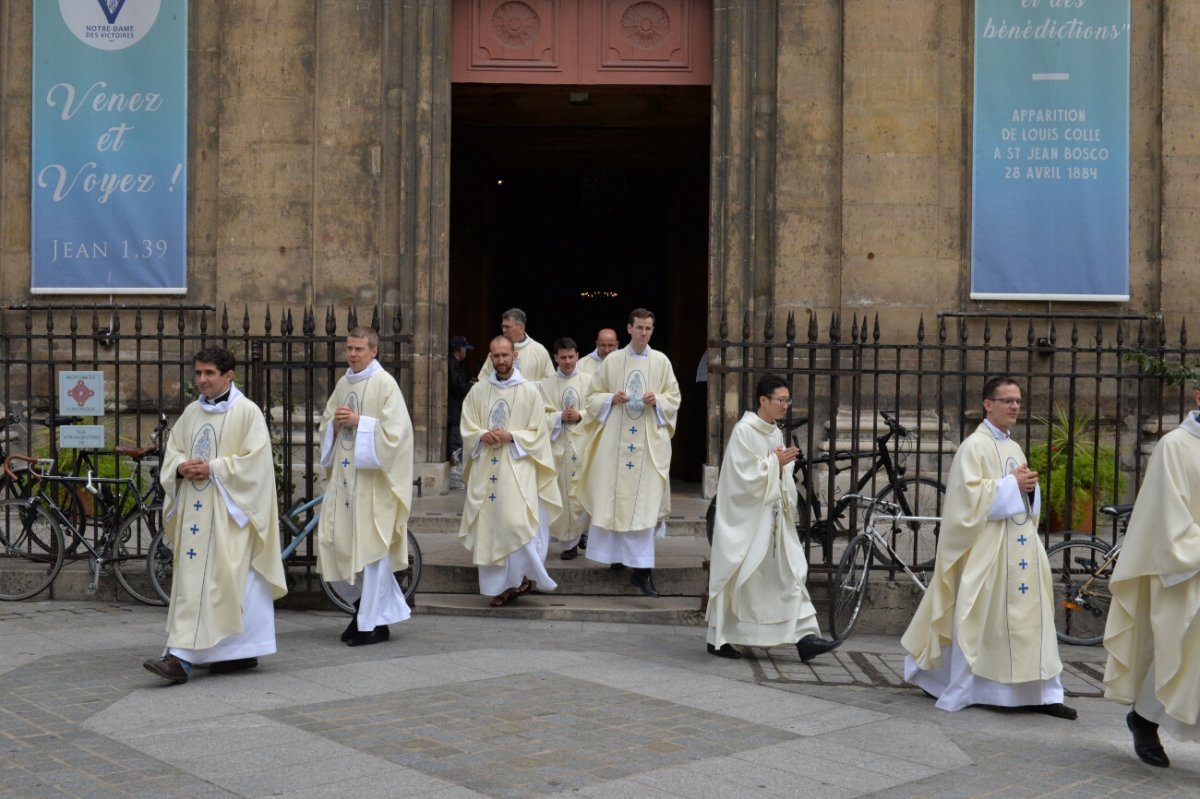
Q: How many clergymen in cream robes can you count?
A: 10